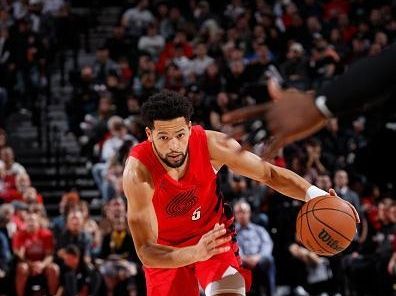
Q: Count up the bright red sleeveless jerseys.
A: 1